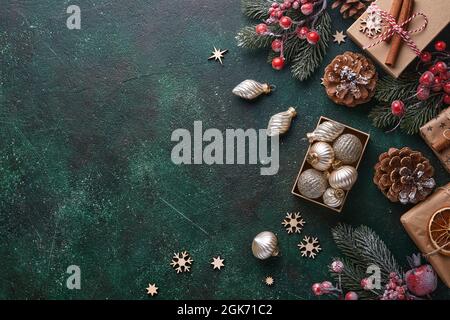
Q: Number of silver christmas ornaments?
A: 9